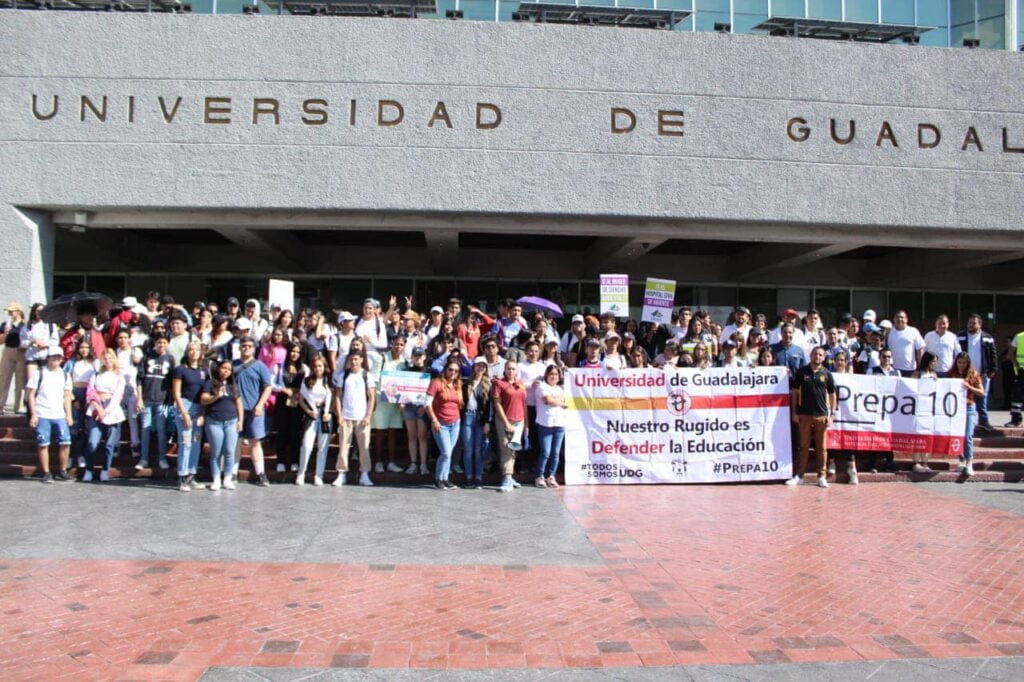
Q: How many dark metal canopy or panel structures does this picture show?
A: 4